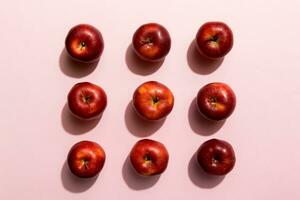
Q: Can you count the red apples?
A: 9